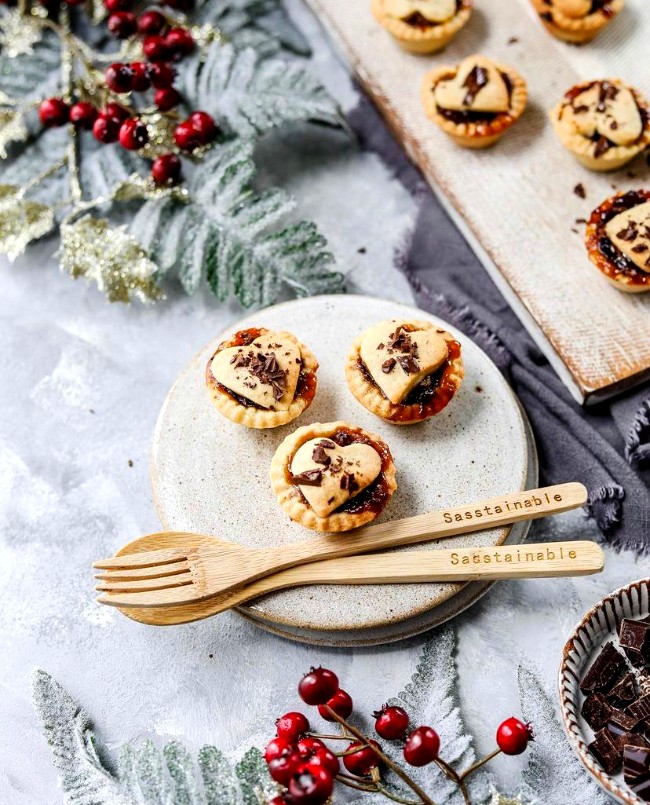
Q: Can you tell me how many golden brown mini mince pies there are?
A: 8